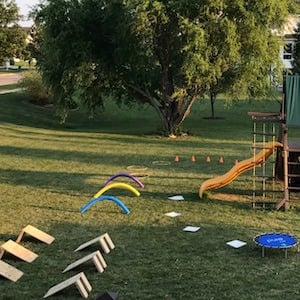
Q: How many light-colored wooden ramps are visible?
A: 6